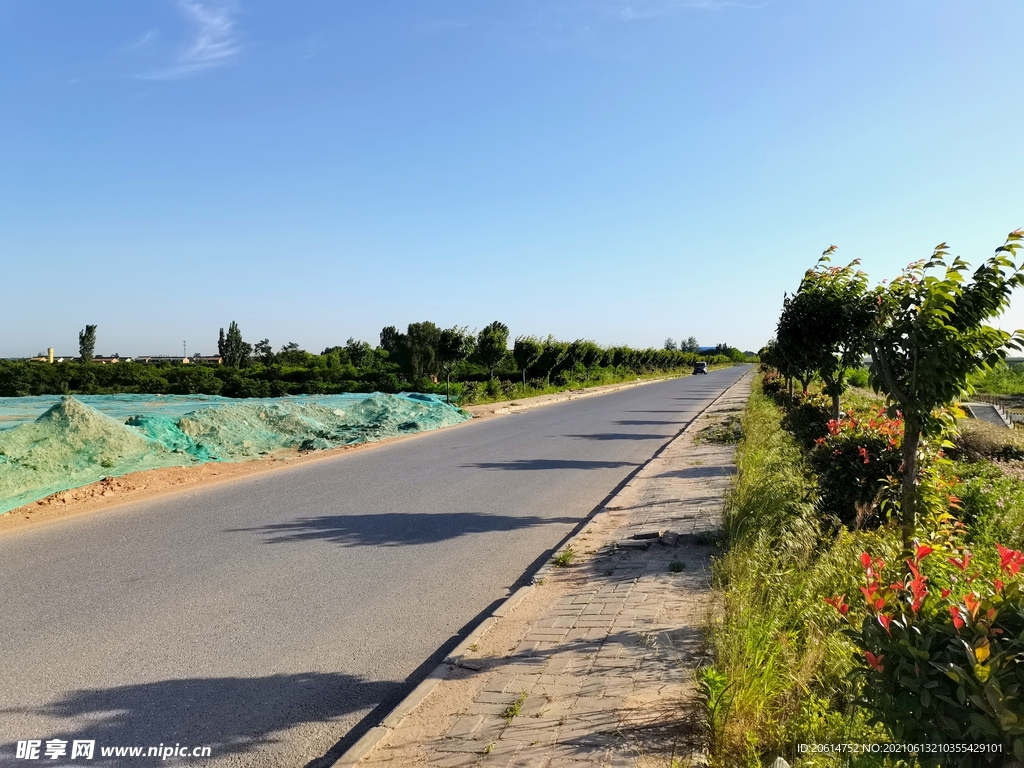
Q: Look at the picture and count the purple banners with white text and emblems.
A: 0